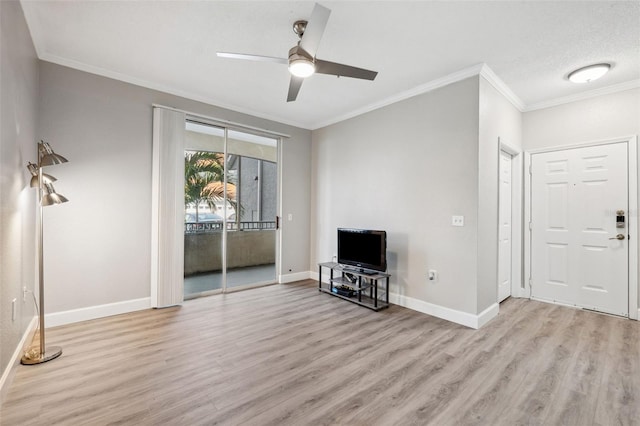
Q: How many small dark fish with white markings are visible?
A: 0